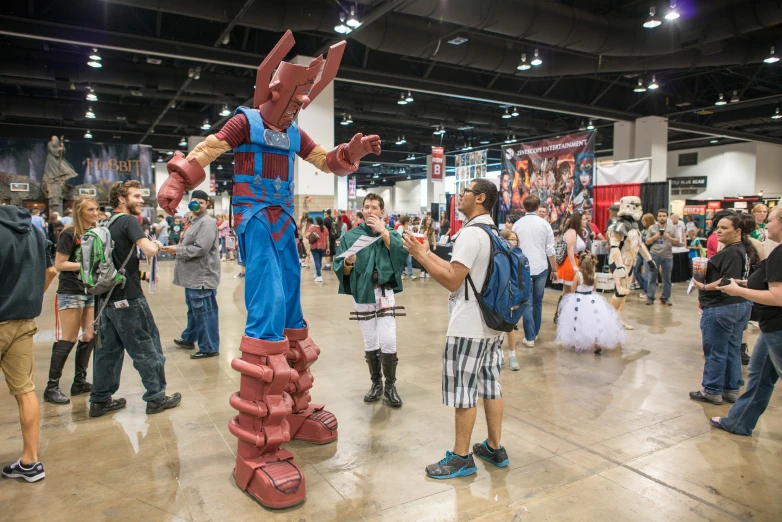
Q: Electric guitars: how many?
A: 0